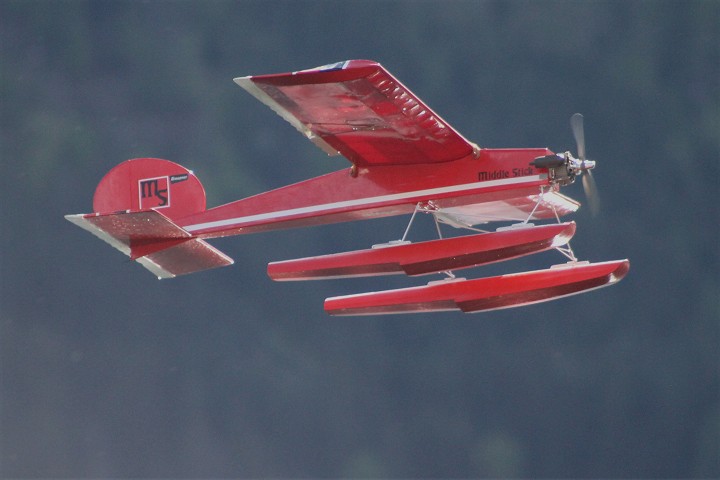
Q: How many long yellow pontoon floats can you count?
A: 0